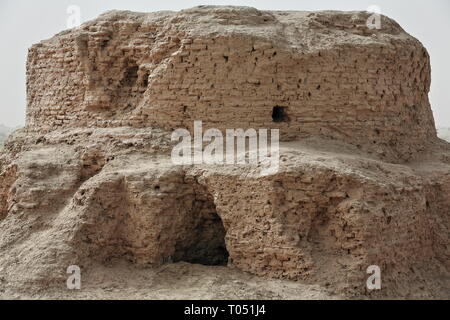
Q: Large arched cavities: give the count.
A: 1